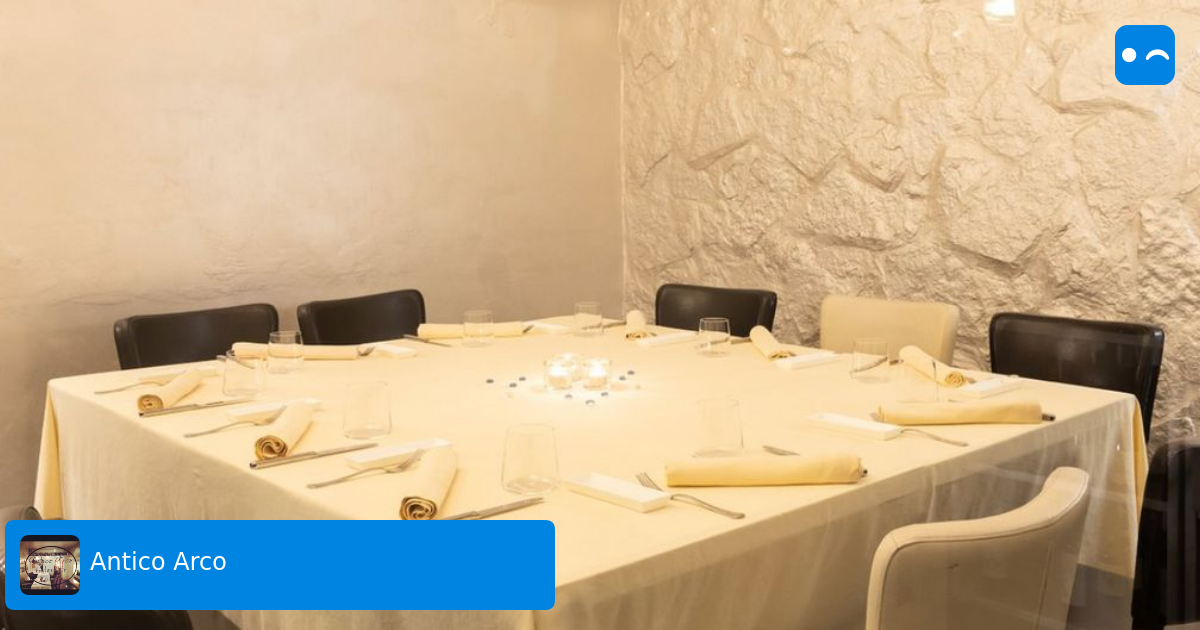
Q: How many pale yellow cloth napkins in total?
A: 10